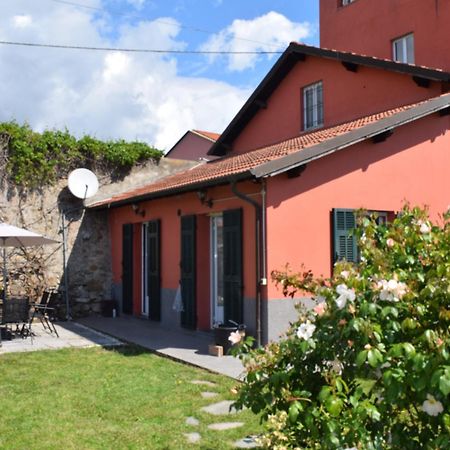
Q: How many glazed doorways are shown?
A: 2